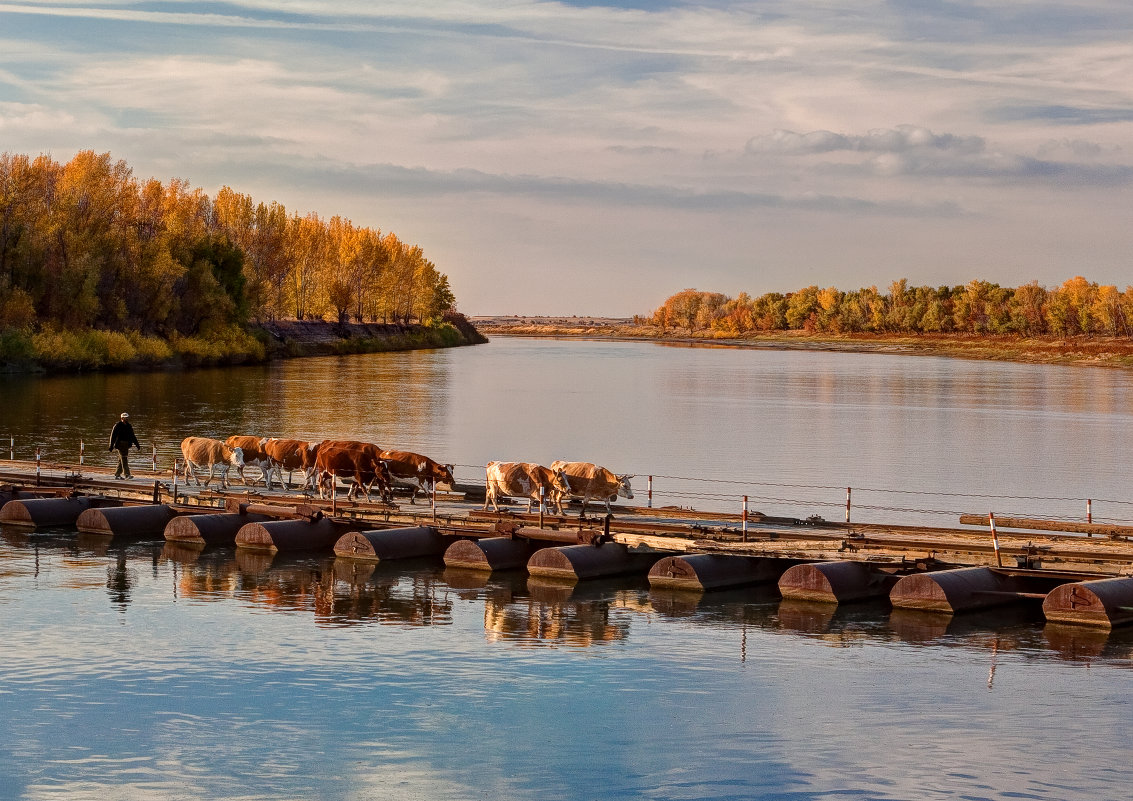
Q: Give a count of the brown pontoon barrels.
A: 11